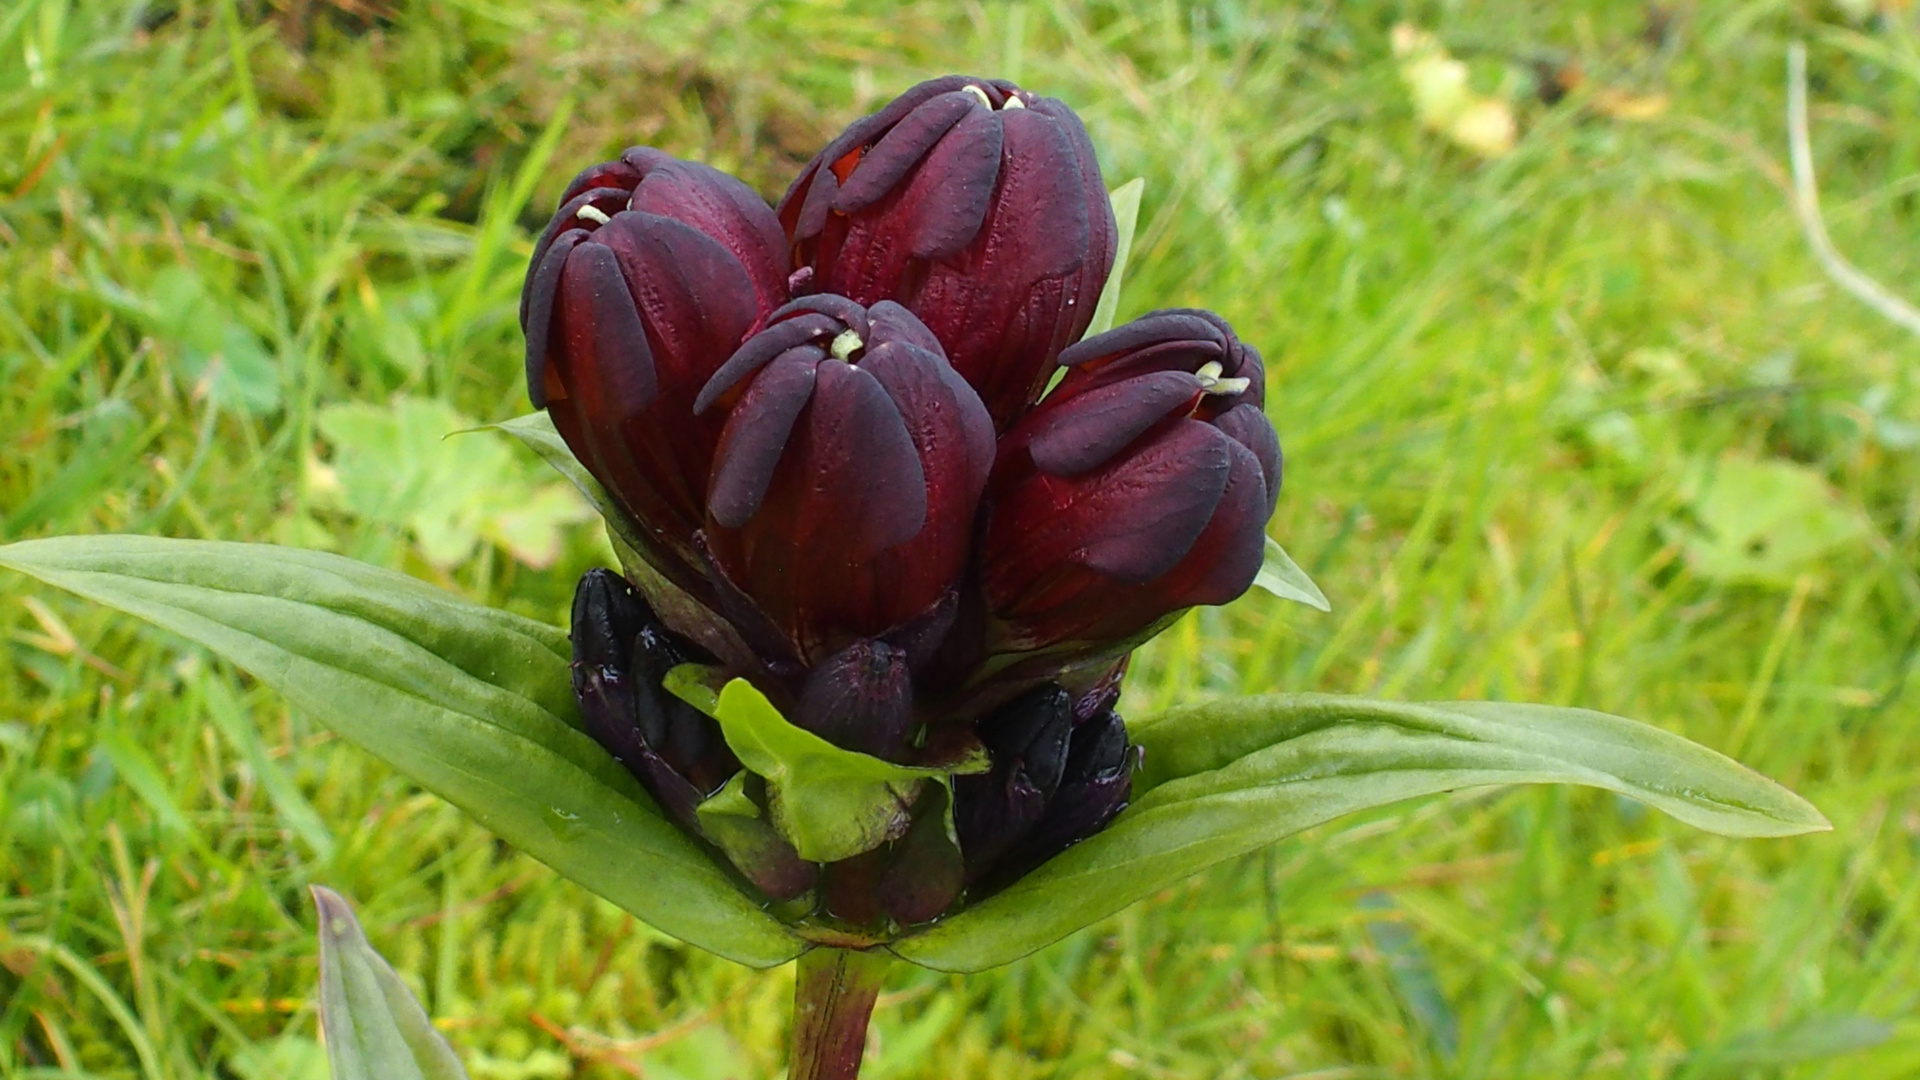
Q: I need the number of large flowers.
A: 4